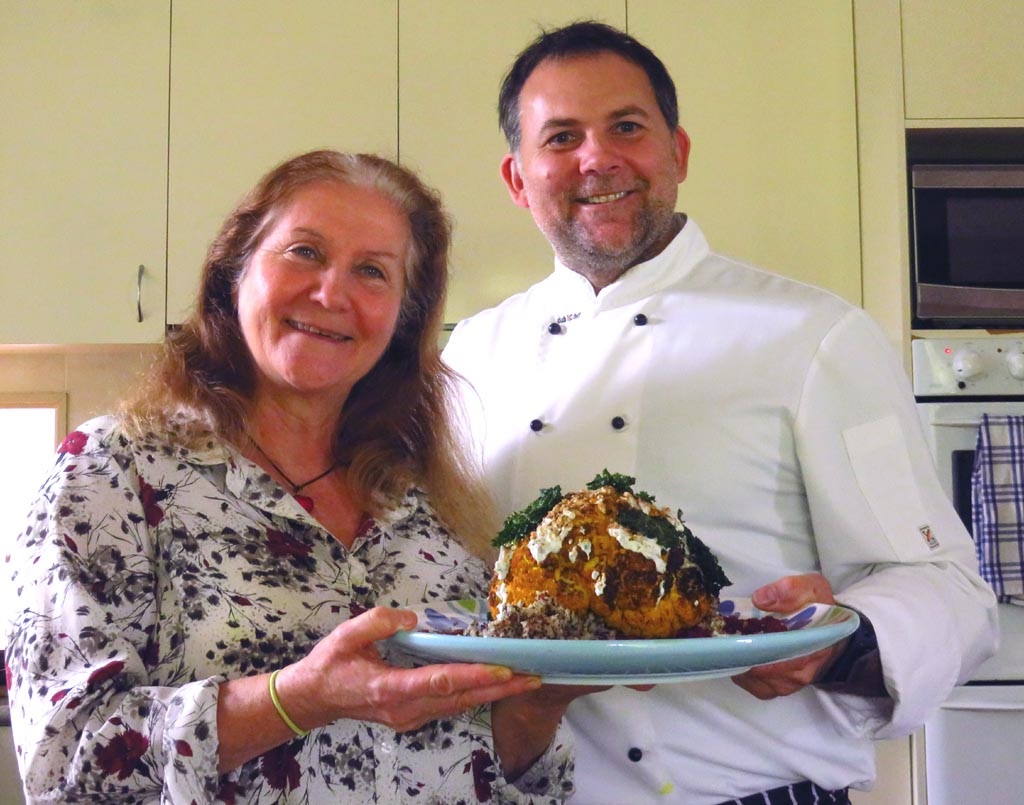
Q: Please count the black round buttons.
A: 5